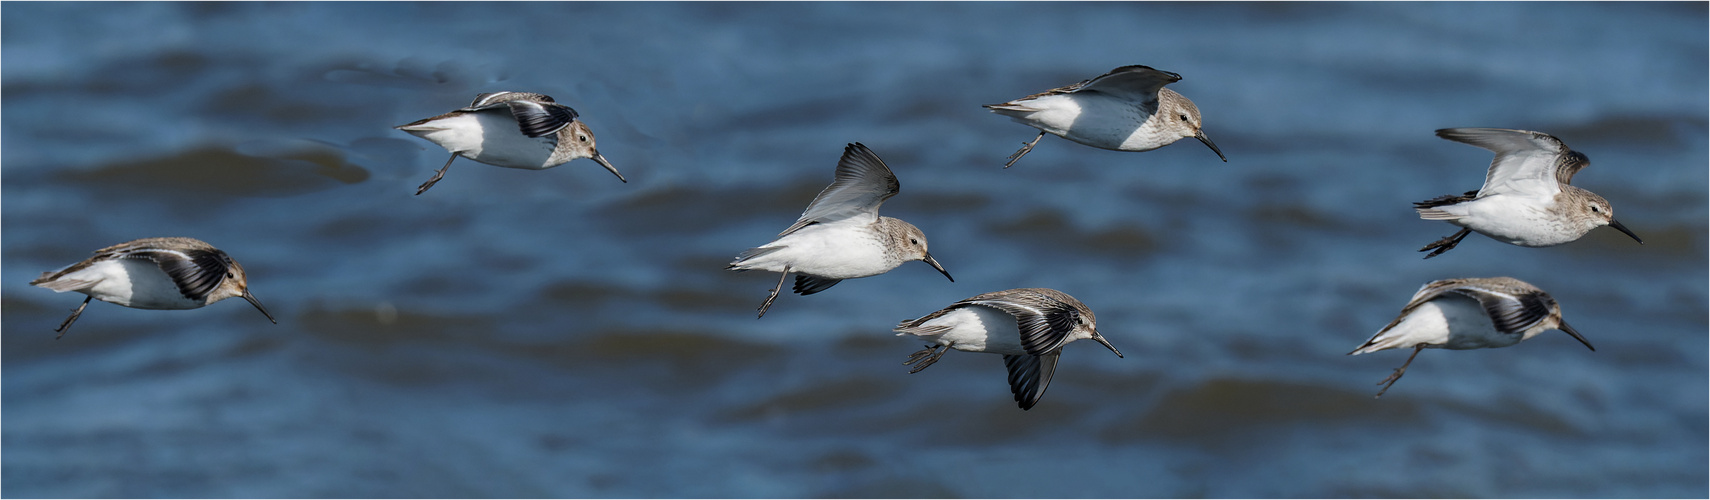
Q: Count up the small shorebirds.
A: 7